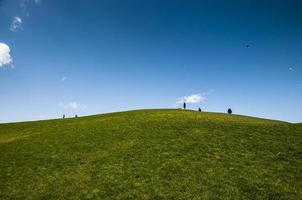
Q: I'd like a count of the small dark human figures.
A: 5